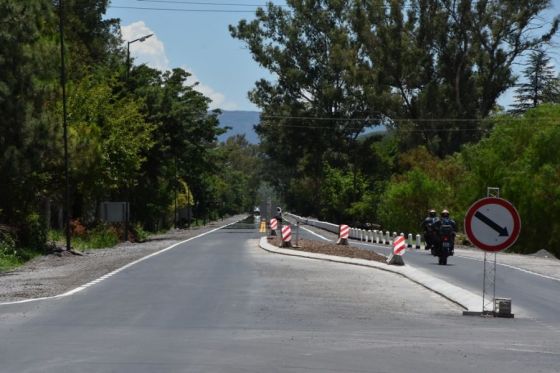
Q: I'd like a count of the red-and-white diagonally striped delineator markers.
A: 4